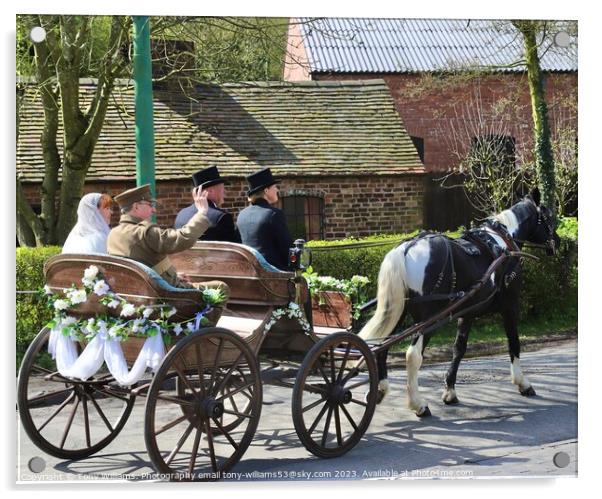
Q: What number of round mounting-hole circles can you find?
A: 4